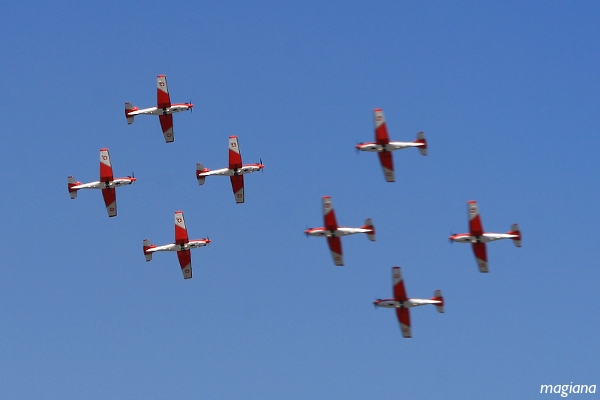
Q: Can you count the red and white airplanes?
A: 8